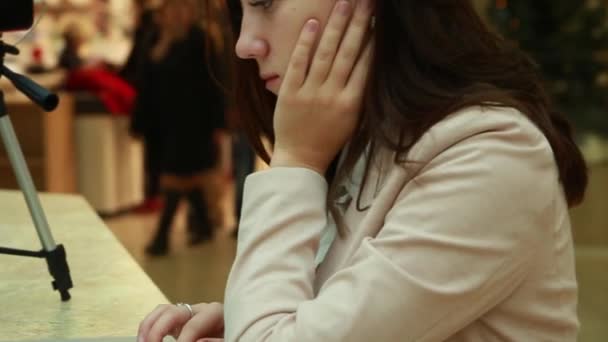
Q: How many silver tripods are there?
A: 1